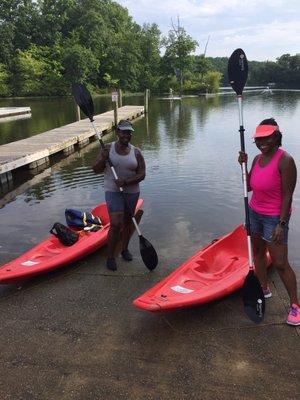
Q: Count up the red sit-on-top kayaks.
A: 2